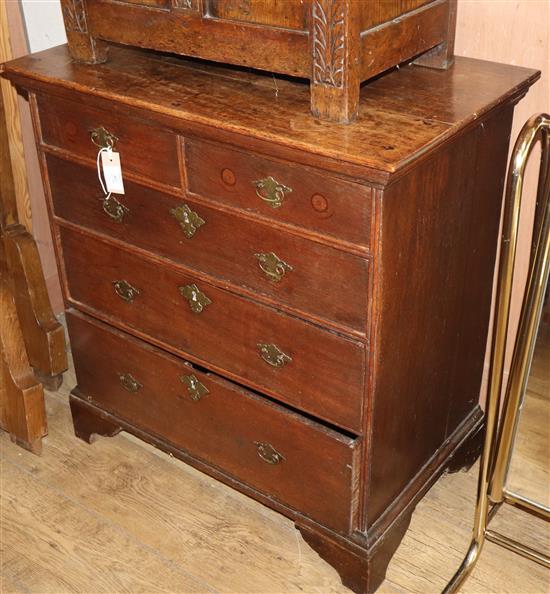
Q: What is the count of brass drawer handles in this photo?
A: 8